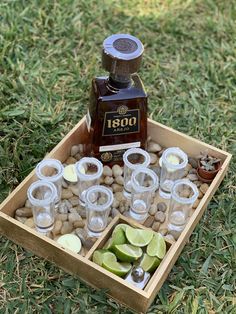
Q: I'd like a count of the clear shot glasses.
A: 8